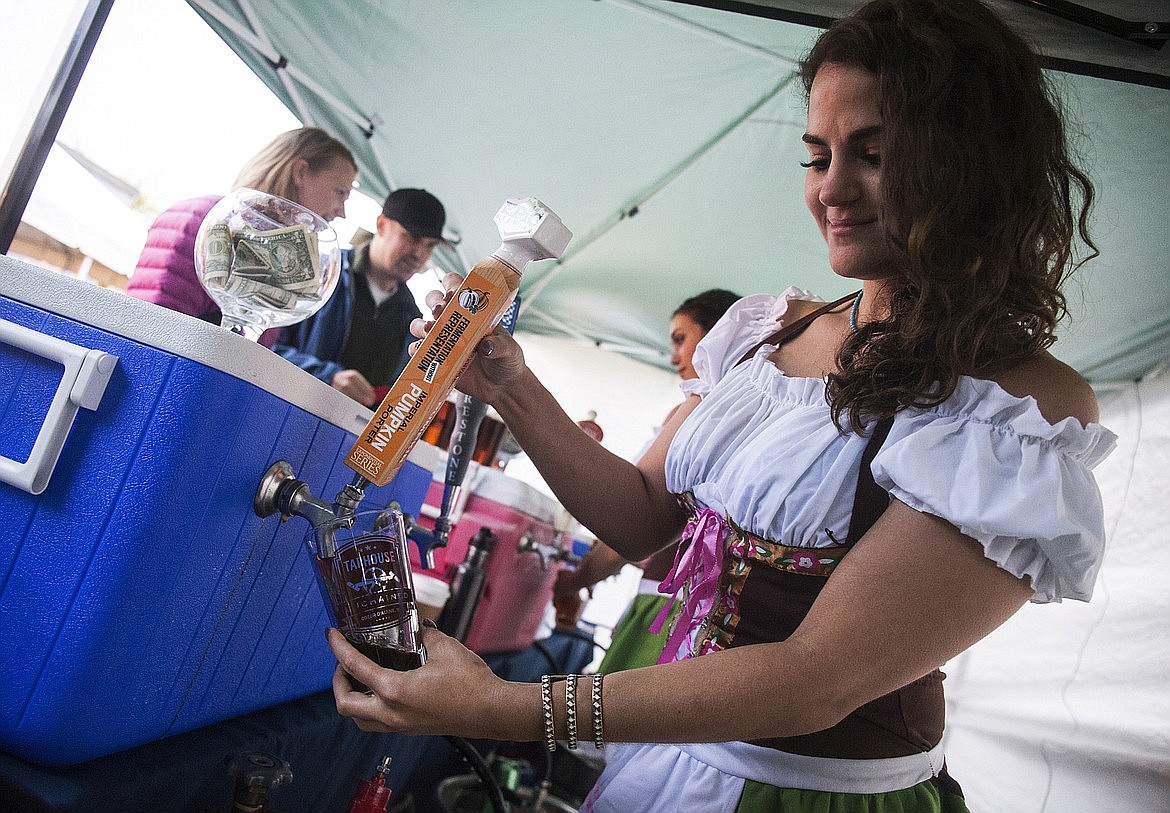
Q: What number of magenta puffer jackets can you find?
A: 1